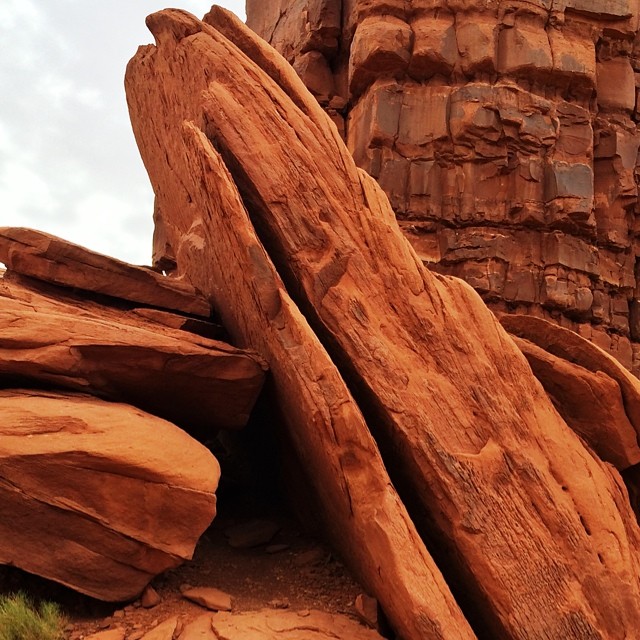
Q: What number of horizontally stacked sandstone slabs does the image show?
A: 3